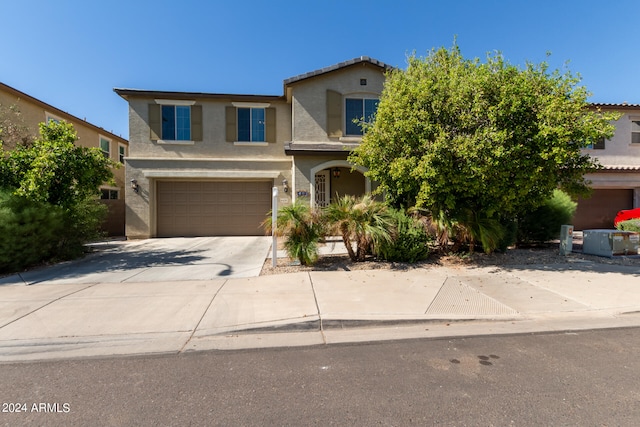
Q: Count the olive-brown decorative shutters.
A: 5